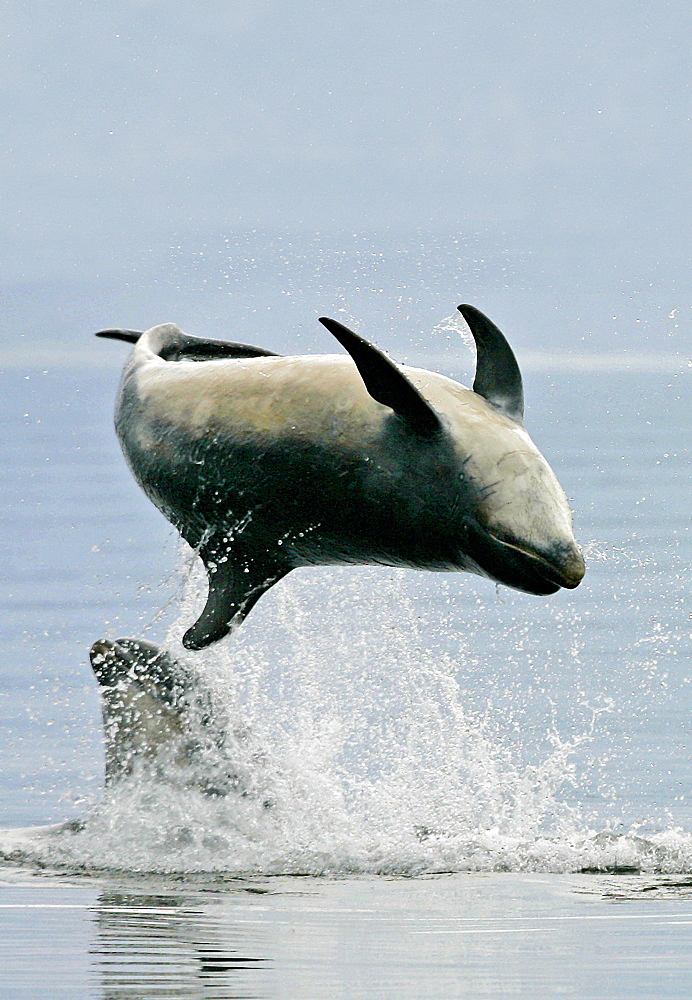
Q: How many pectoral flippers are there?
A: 2